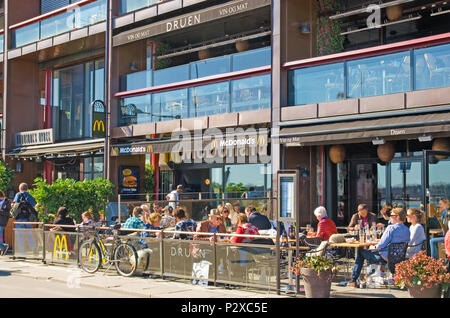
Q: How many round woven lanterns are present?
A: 6